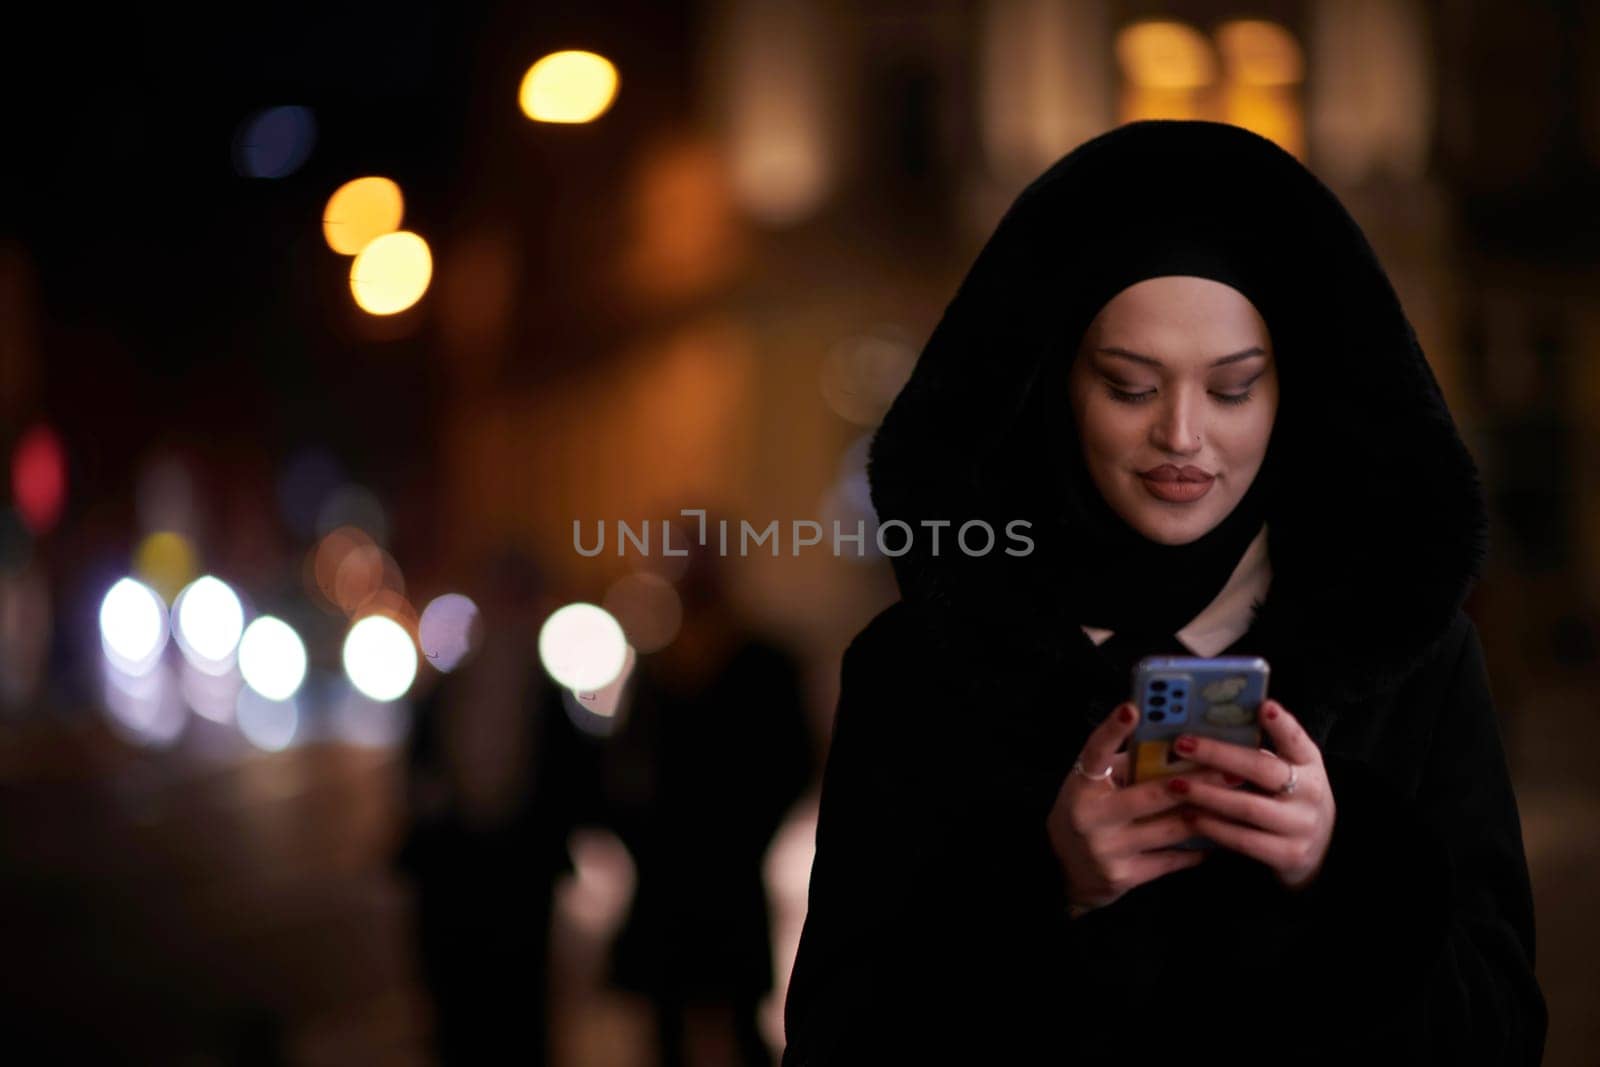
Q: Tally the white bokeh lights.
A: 5